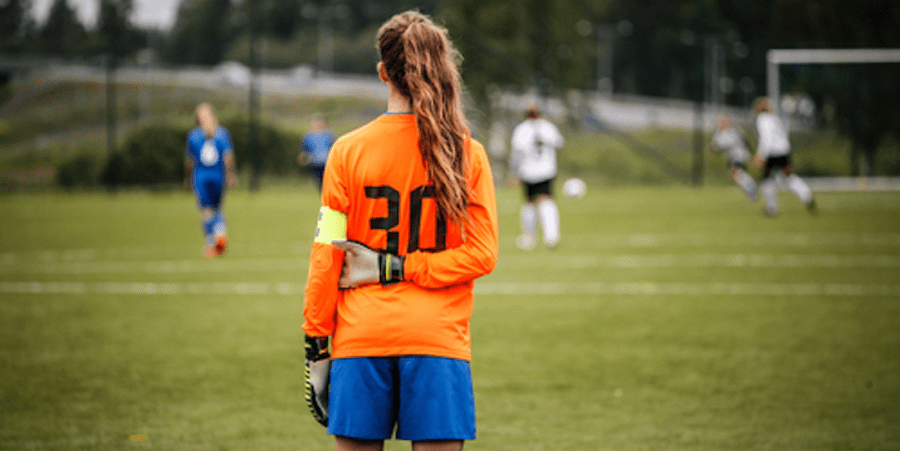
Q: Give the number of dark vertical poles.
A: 3